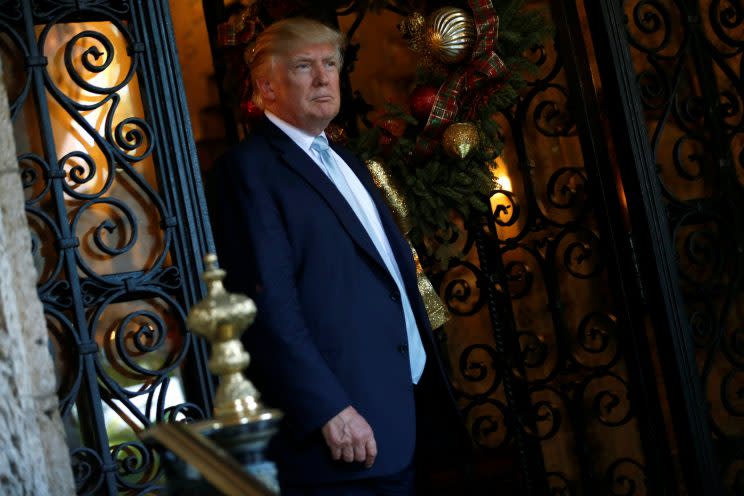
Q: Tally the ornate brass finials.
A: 1